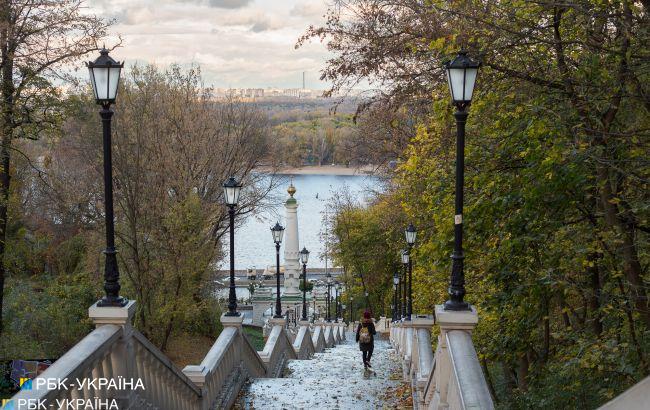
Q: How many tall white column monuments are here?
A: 1